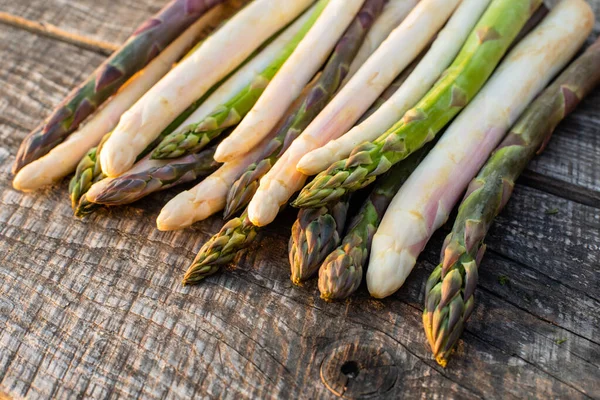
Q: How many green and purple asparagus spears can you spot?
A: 11